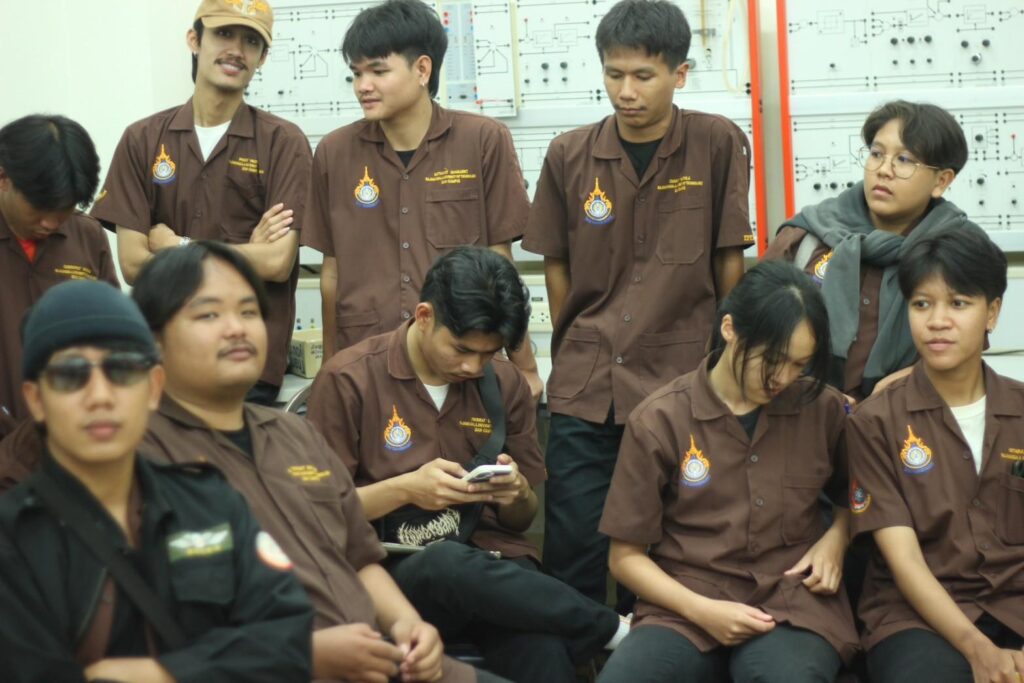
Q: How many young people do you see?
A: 10